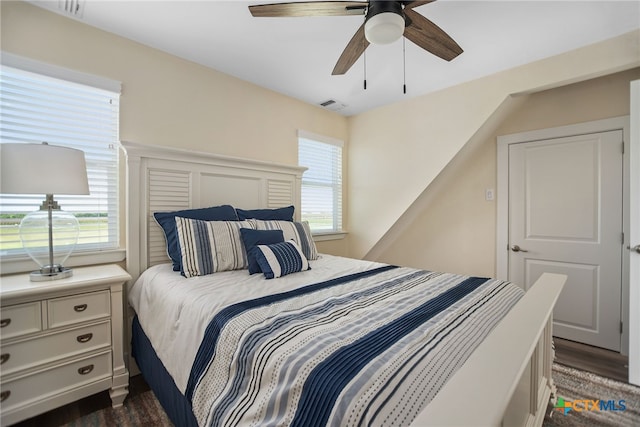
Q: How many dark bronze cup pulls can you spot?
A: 6